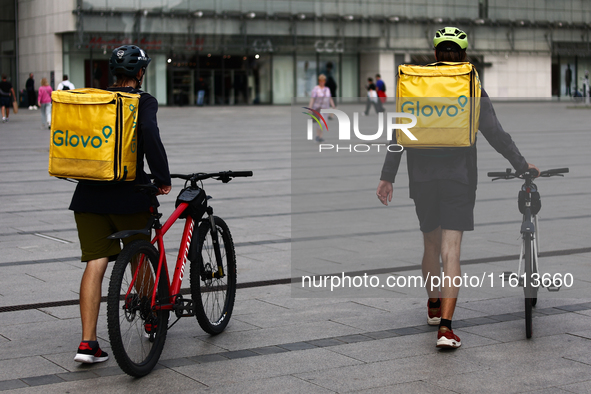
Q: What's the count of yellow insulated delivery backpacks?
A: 2